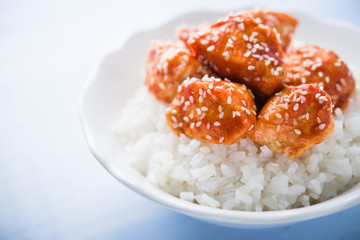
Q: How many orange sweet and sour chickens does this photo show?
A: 6